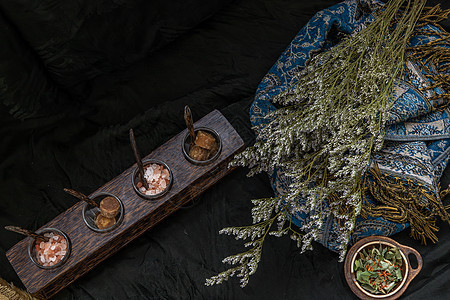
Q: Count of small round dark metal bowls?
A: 4